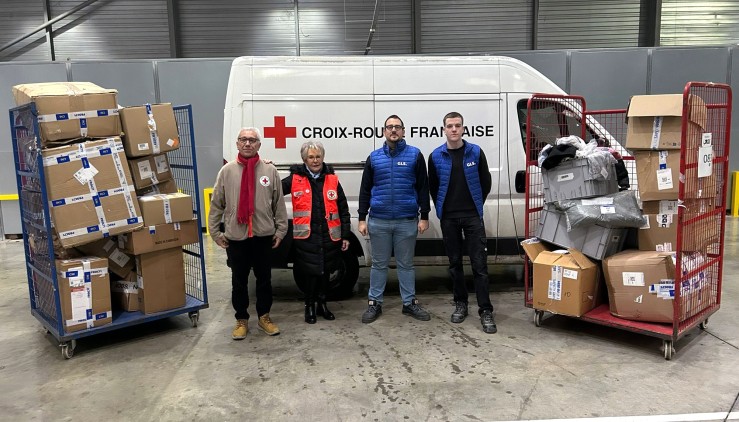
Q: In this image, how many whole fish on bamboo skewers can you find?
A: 0